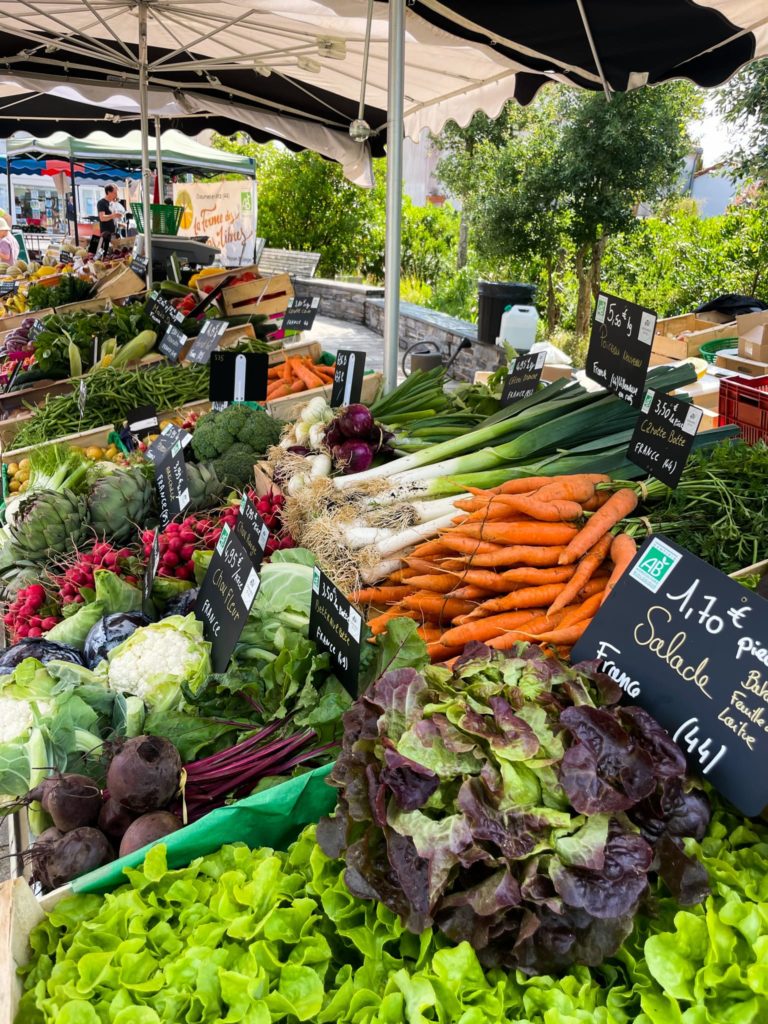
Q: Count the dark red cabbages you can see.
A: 3